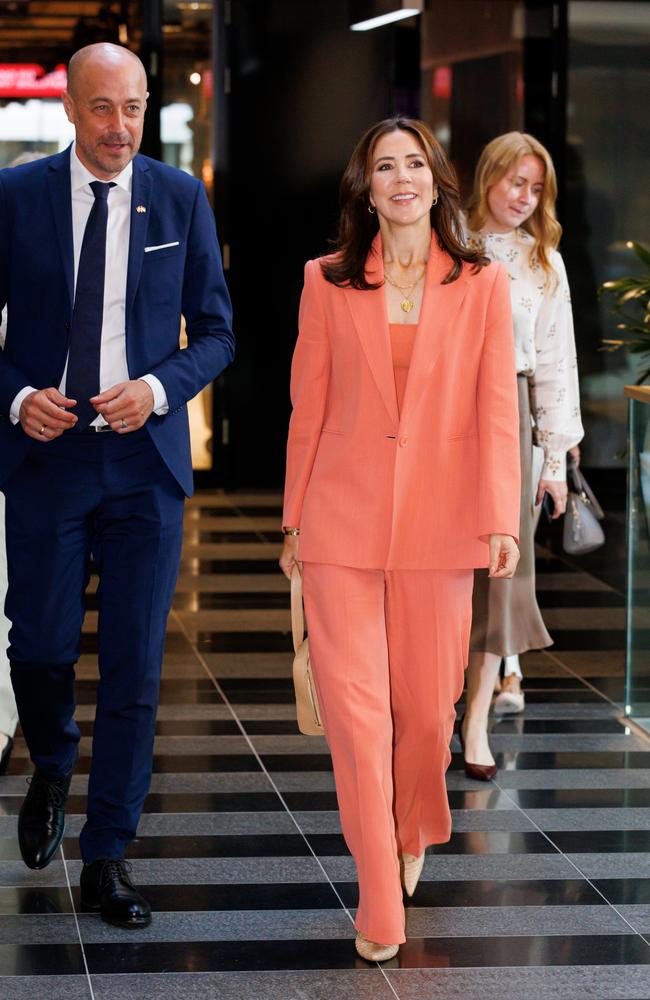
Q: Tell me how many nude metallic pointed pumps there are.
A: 2